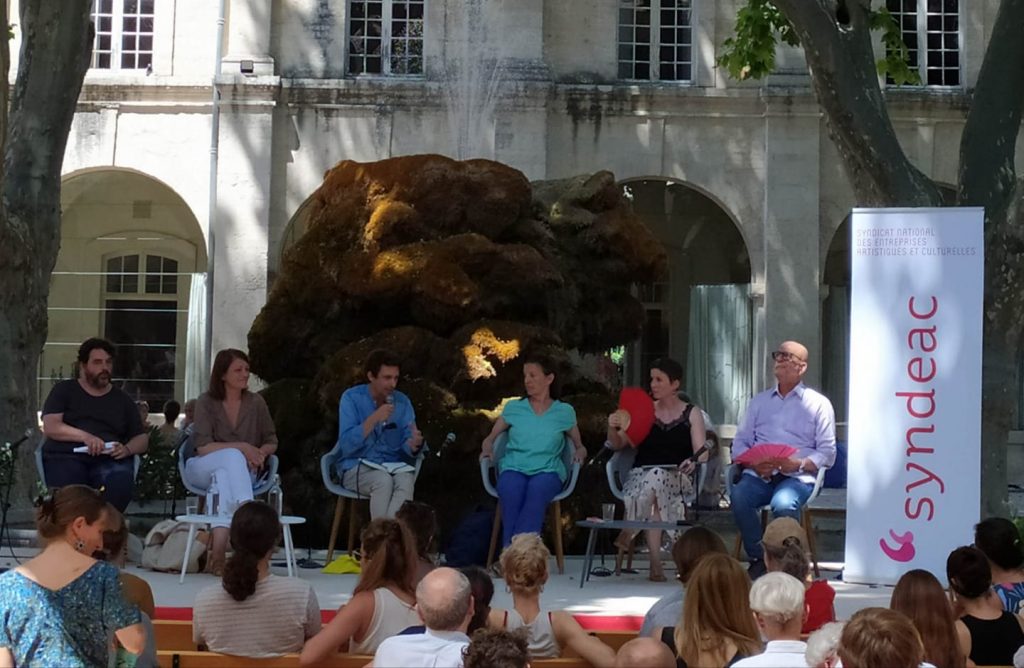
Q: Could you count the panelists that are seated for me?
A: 6